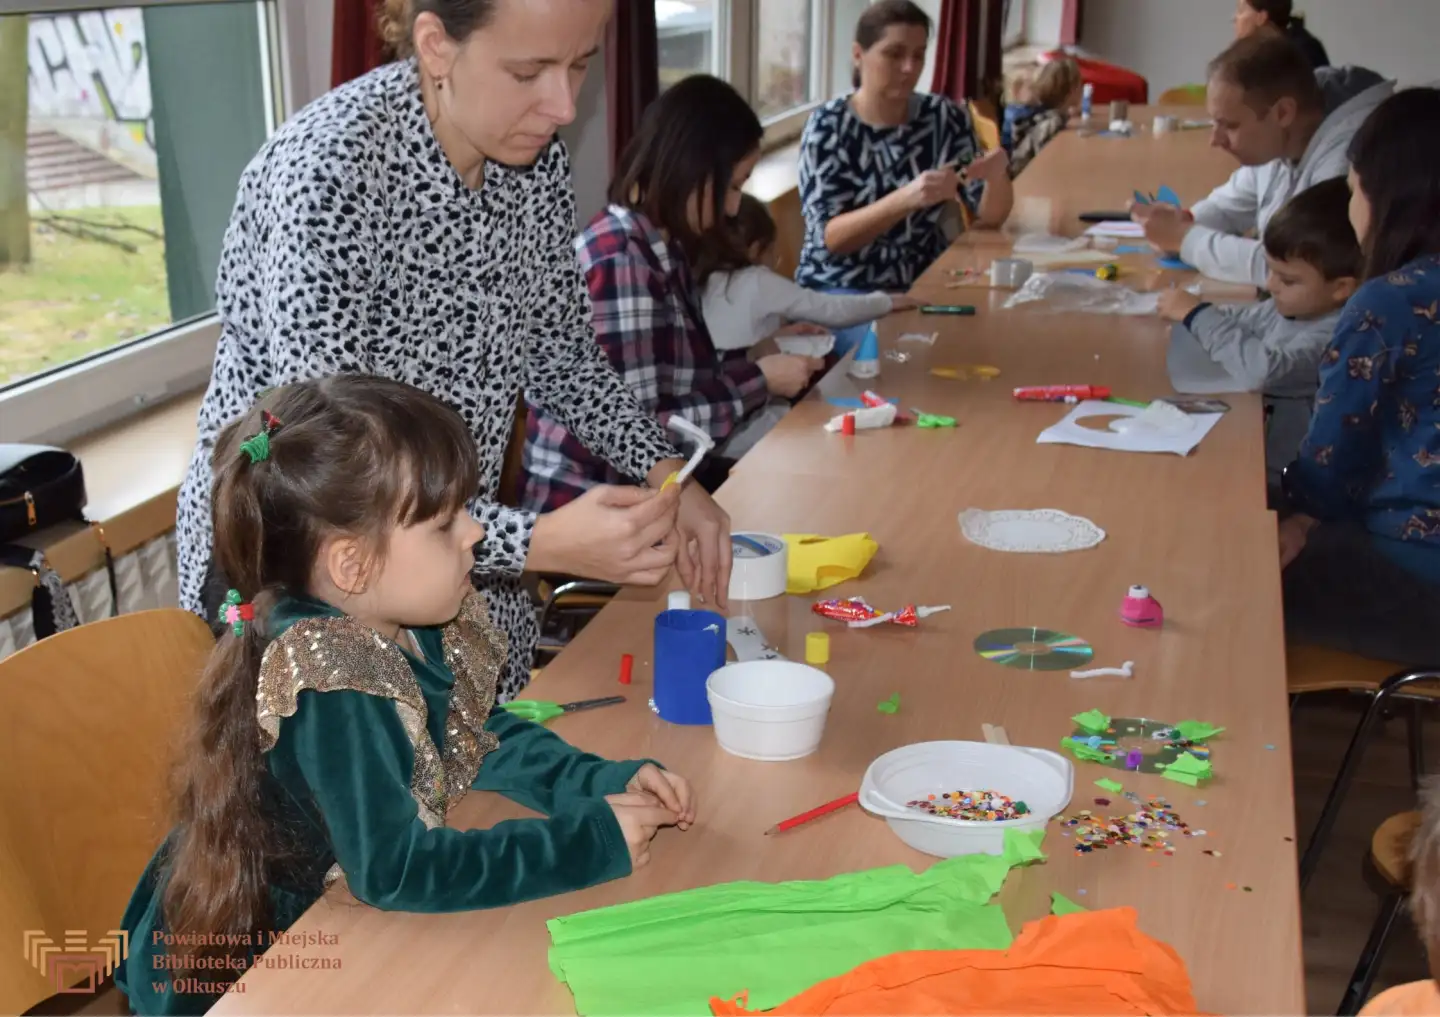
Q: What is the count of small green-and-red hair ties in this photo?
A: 2